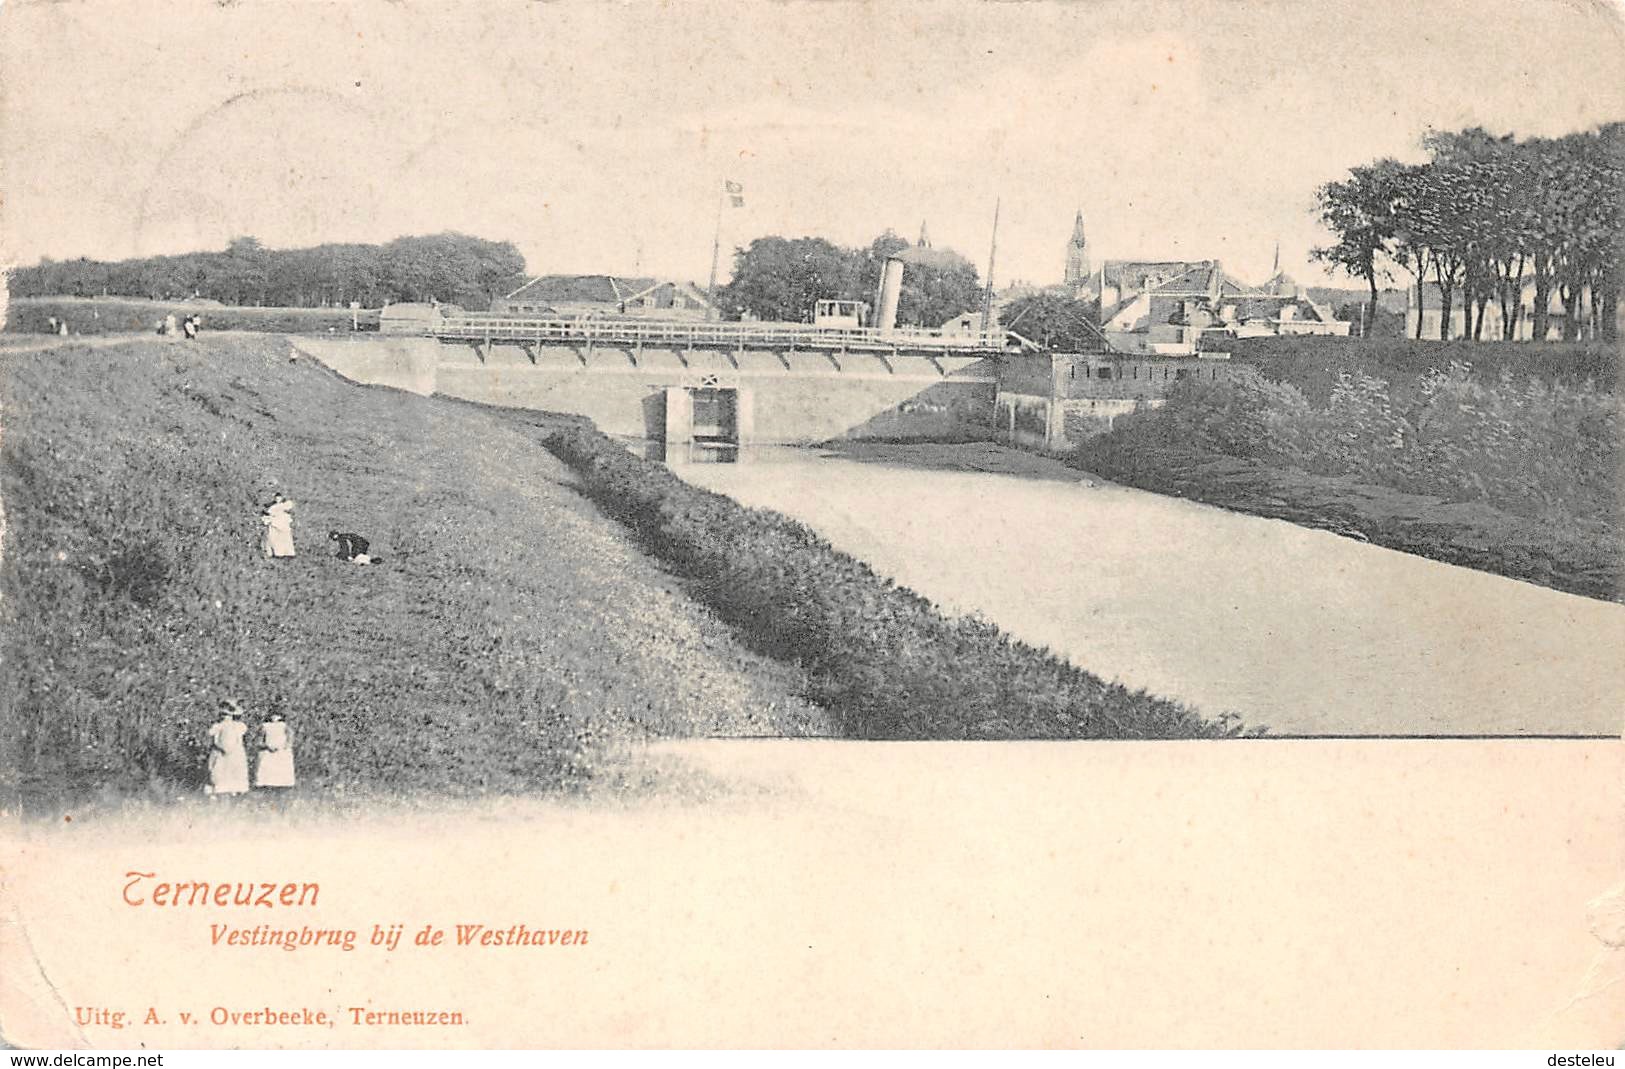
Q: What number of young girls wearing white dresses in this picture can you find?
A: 3